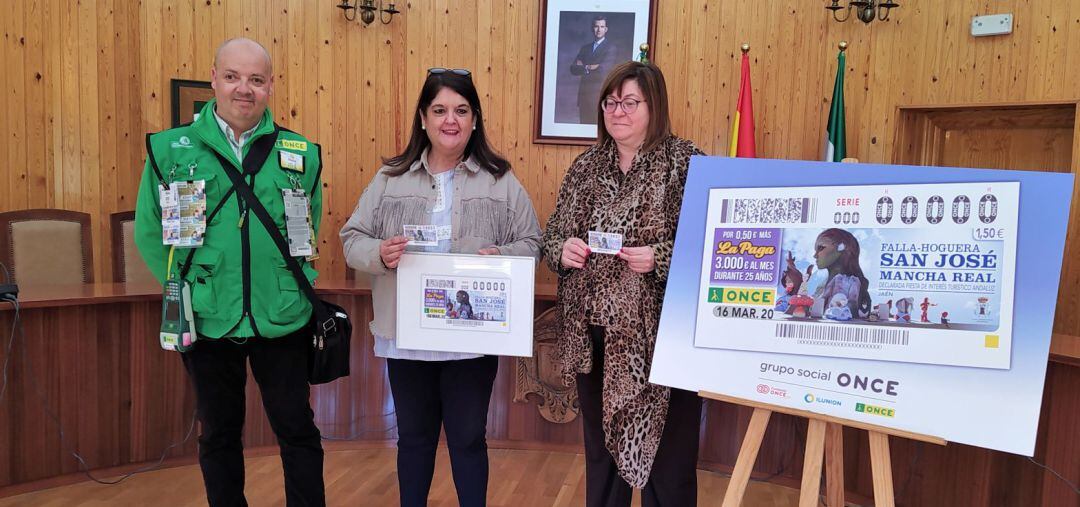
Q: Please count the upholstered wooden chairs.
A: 2